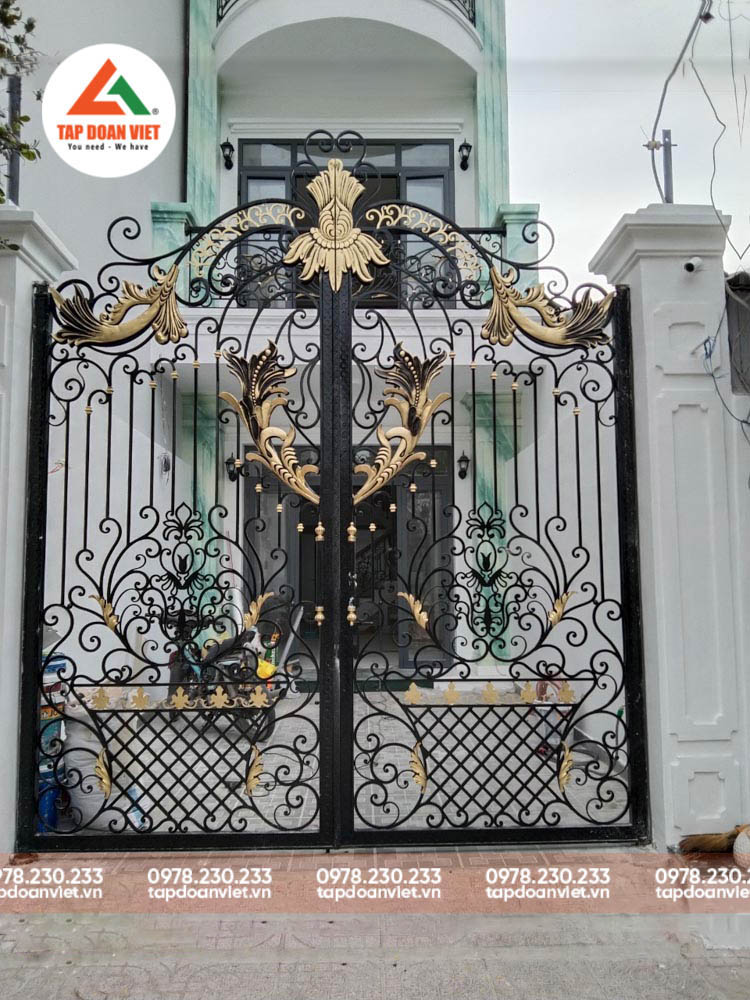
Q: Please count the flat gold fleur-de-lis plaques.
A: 10